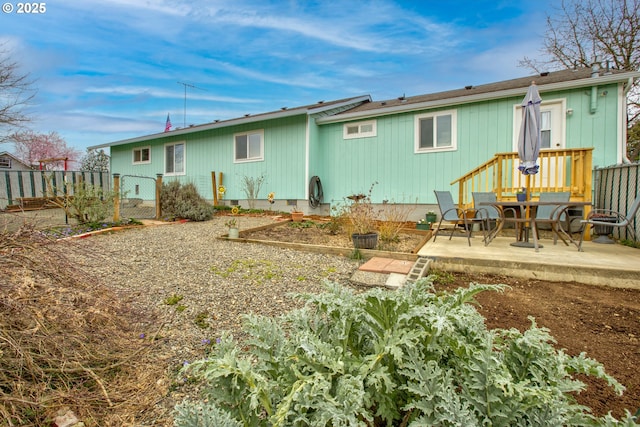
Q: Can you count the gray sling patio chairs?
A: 4